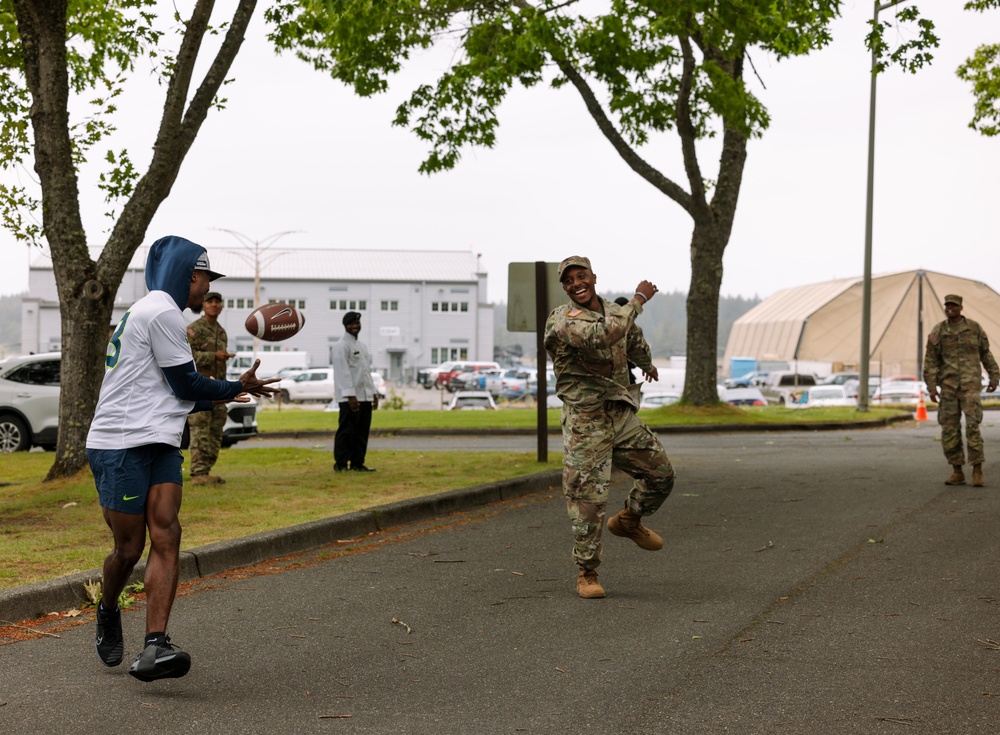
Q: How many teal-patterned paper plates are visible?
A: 0